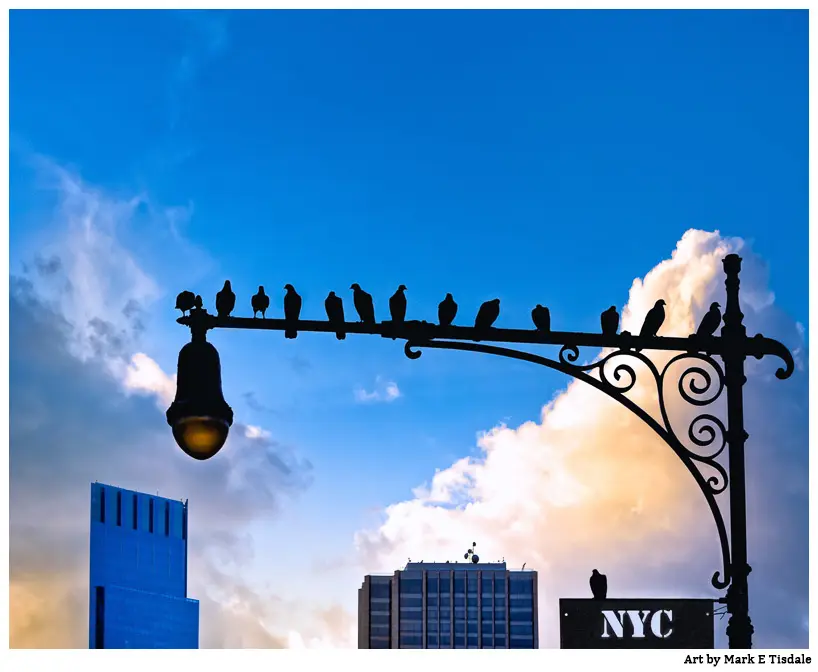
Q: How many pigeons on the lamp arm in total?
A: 13